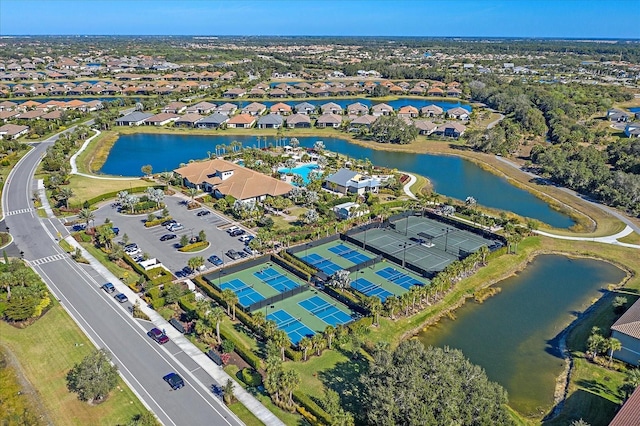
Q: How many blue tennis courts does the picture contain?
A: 8